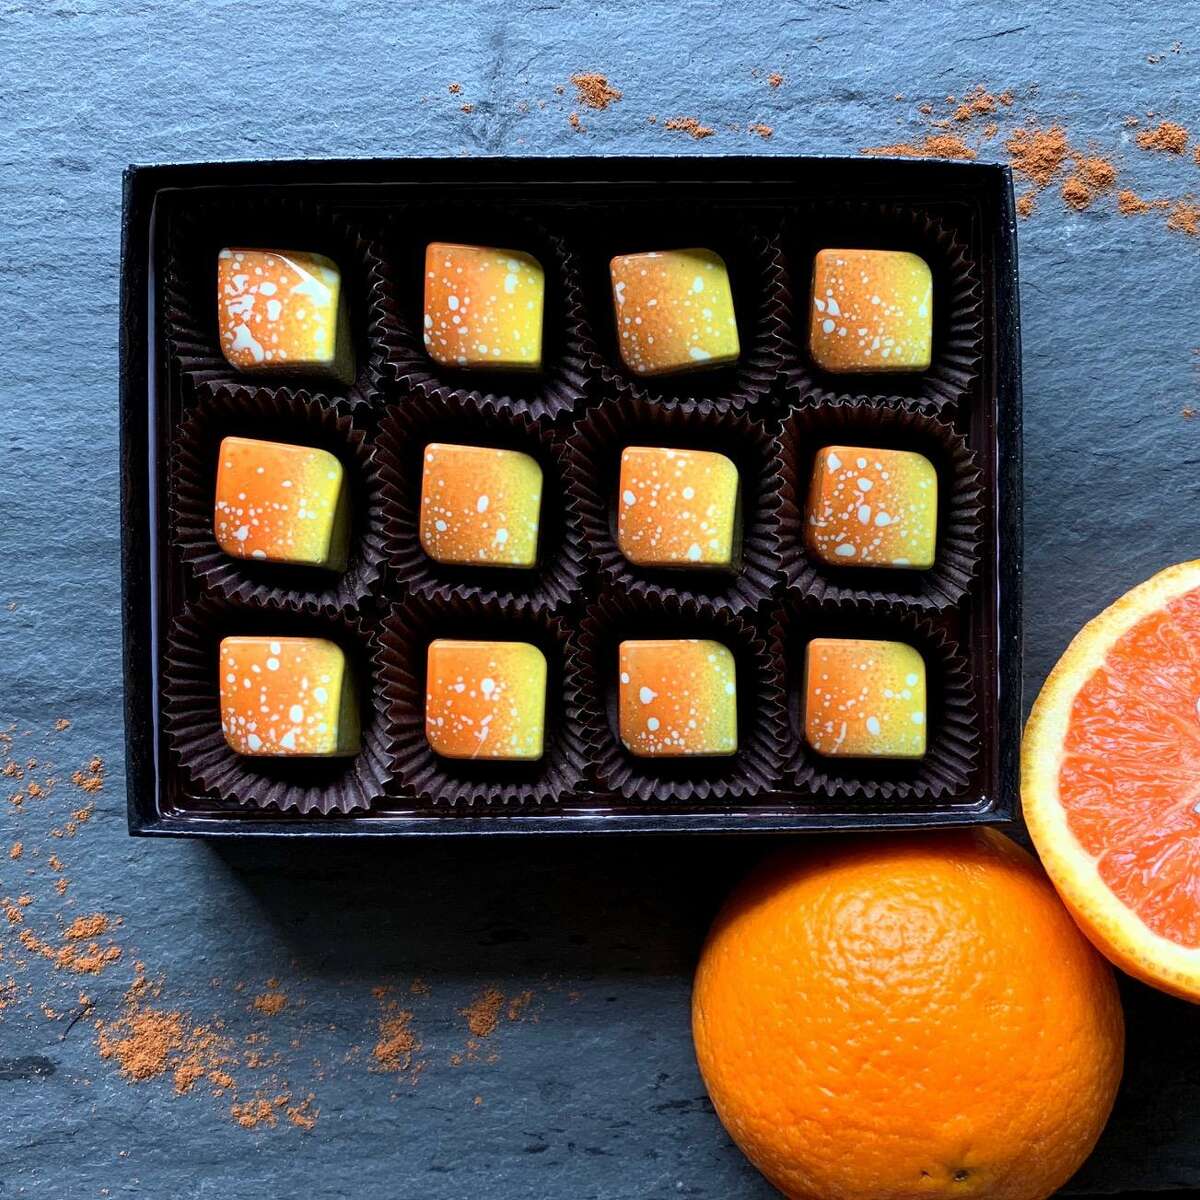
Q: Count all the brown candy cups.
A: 12